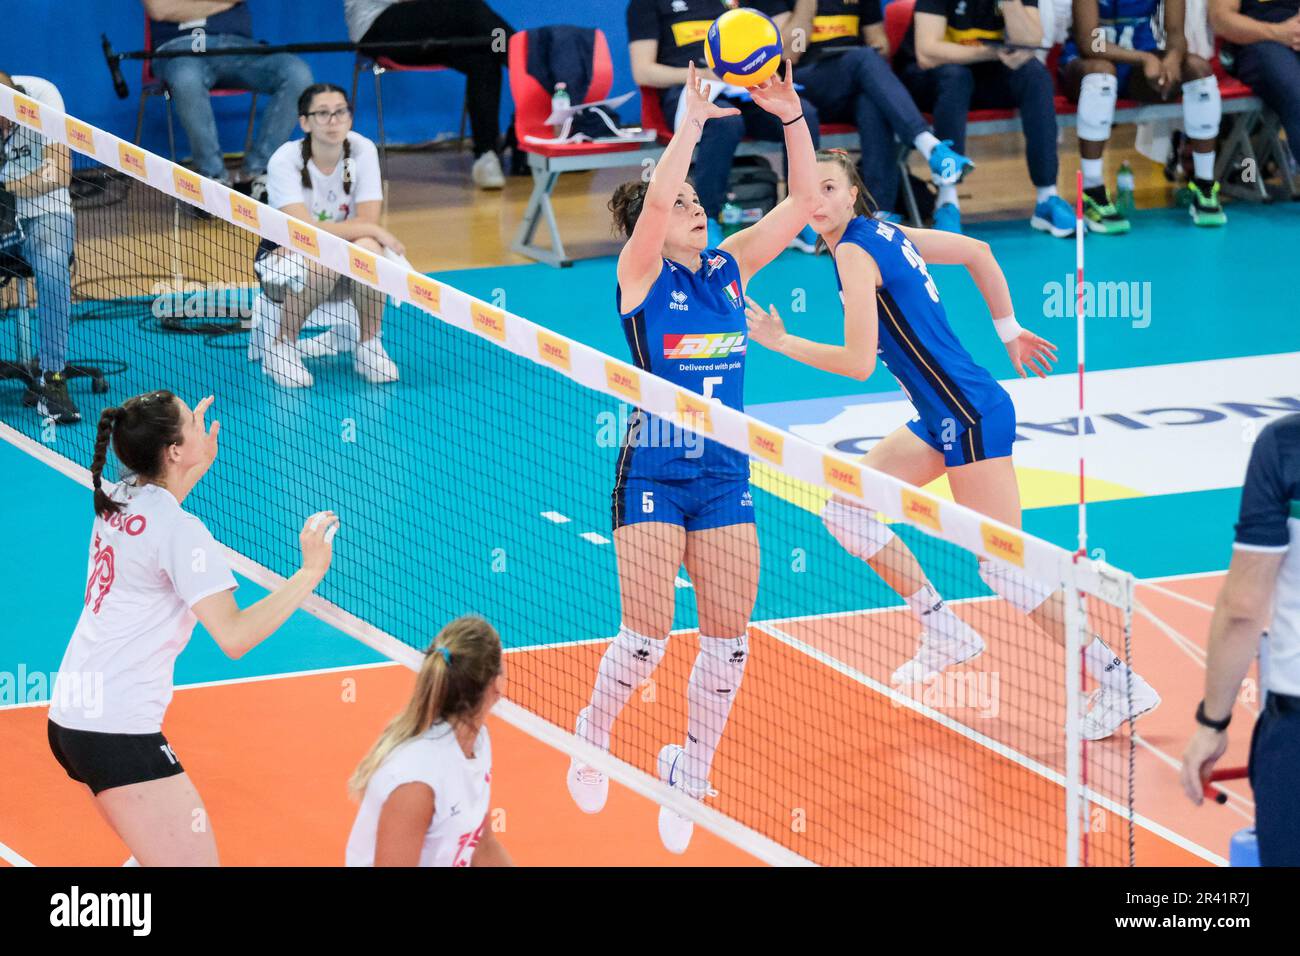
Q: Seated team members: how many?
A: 5